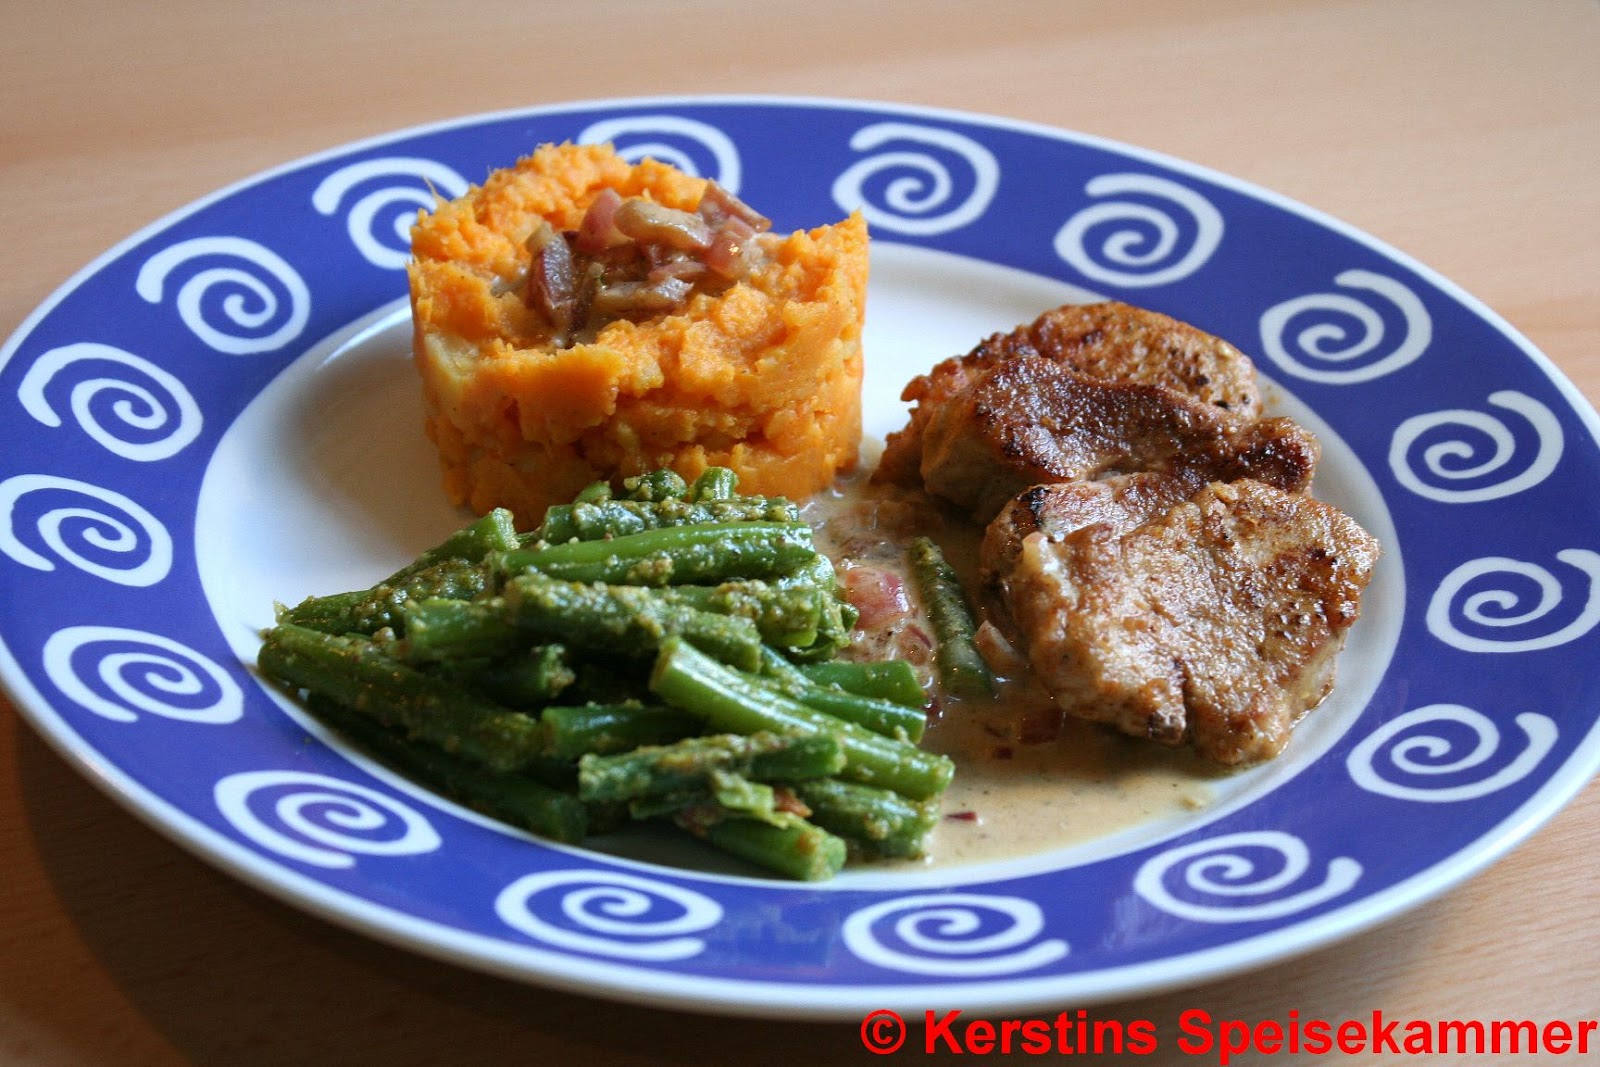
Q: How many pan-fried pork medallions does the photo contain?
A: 3